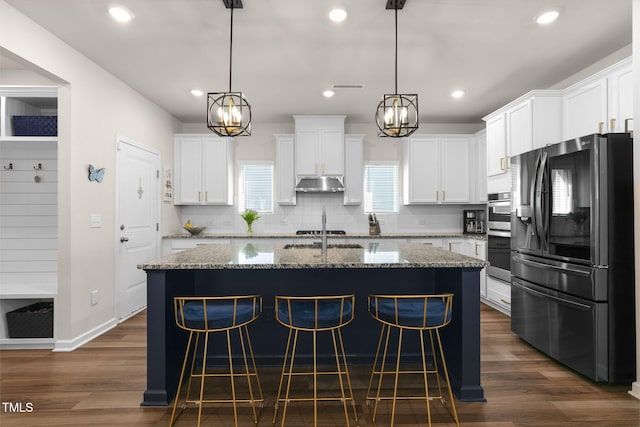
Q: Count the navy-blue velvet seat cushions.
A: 3